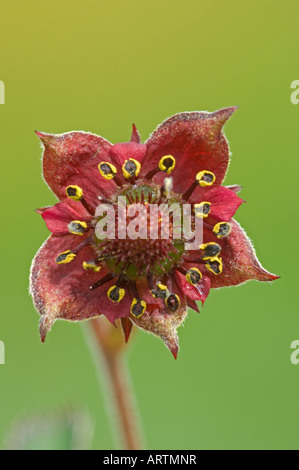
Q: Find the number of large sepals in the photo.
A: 5